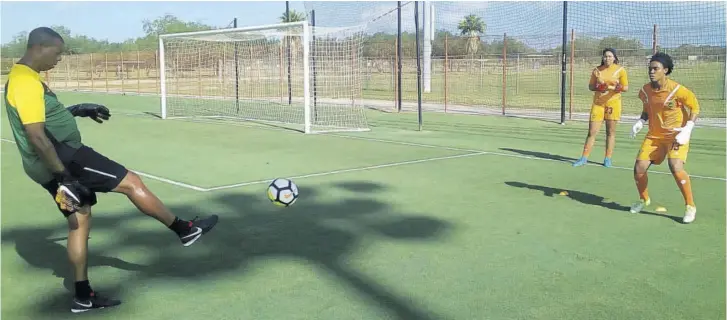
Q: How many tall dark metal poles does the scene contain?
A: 6